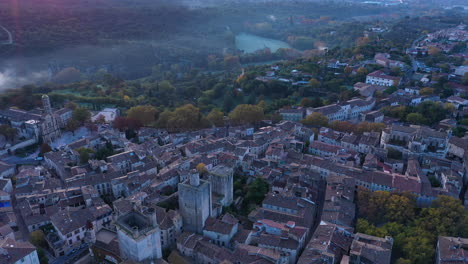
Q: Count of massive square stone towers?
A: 3